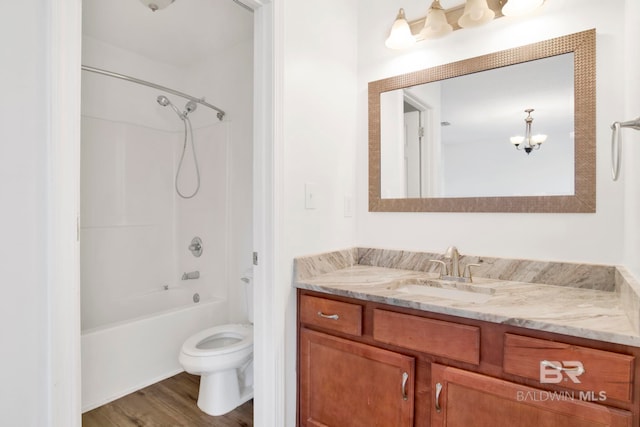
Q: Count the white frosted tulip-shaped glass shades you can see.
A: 4